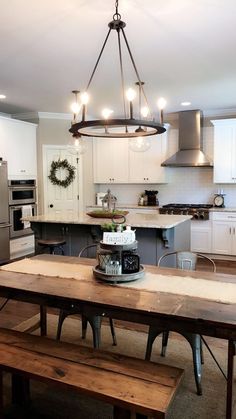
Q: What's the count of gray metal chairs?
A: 2